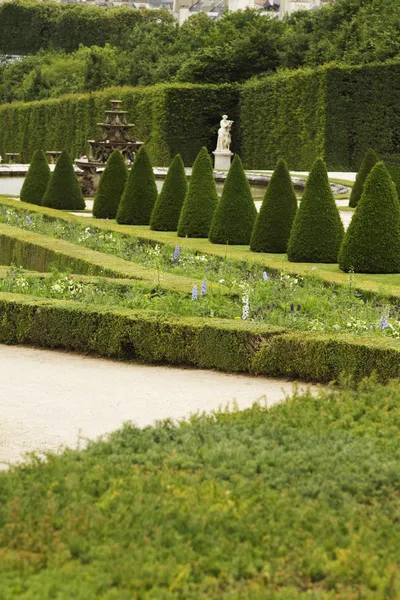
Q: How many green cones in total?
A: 11